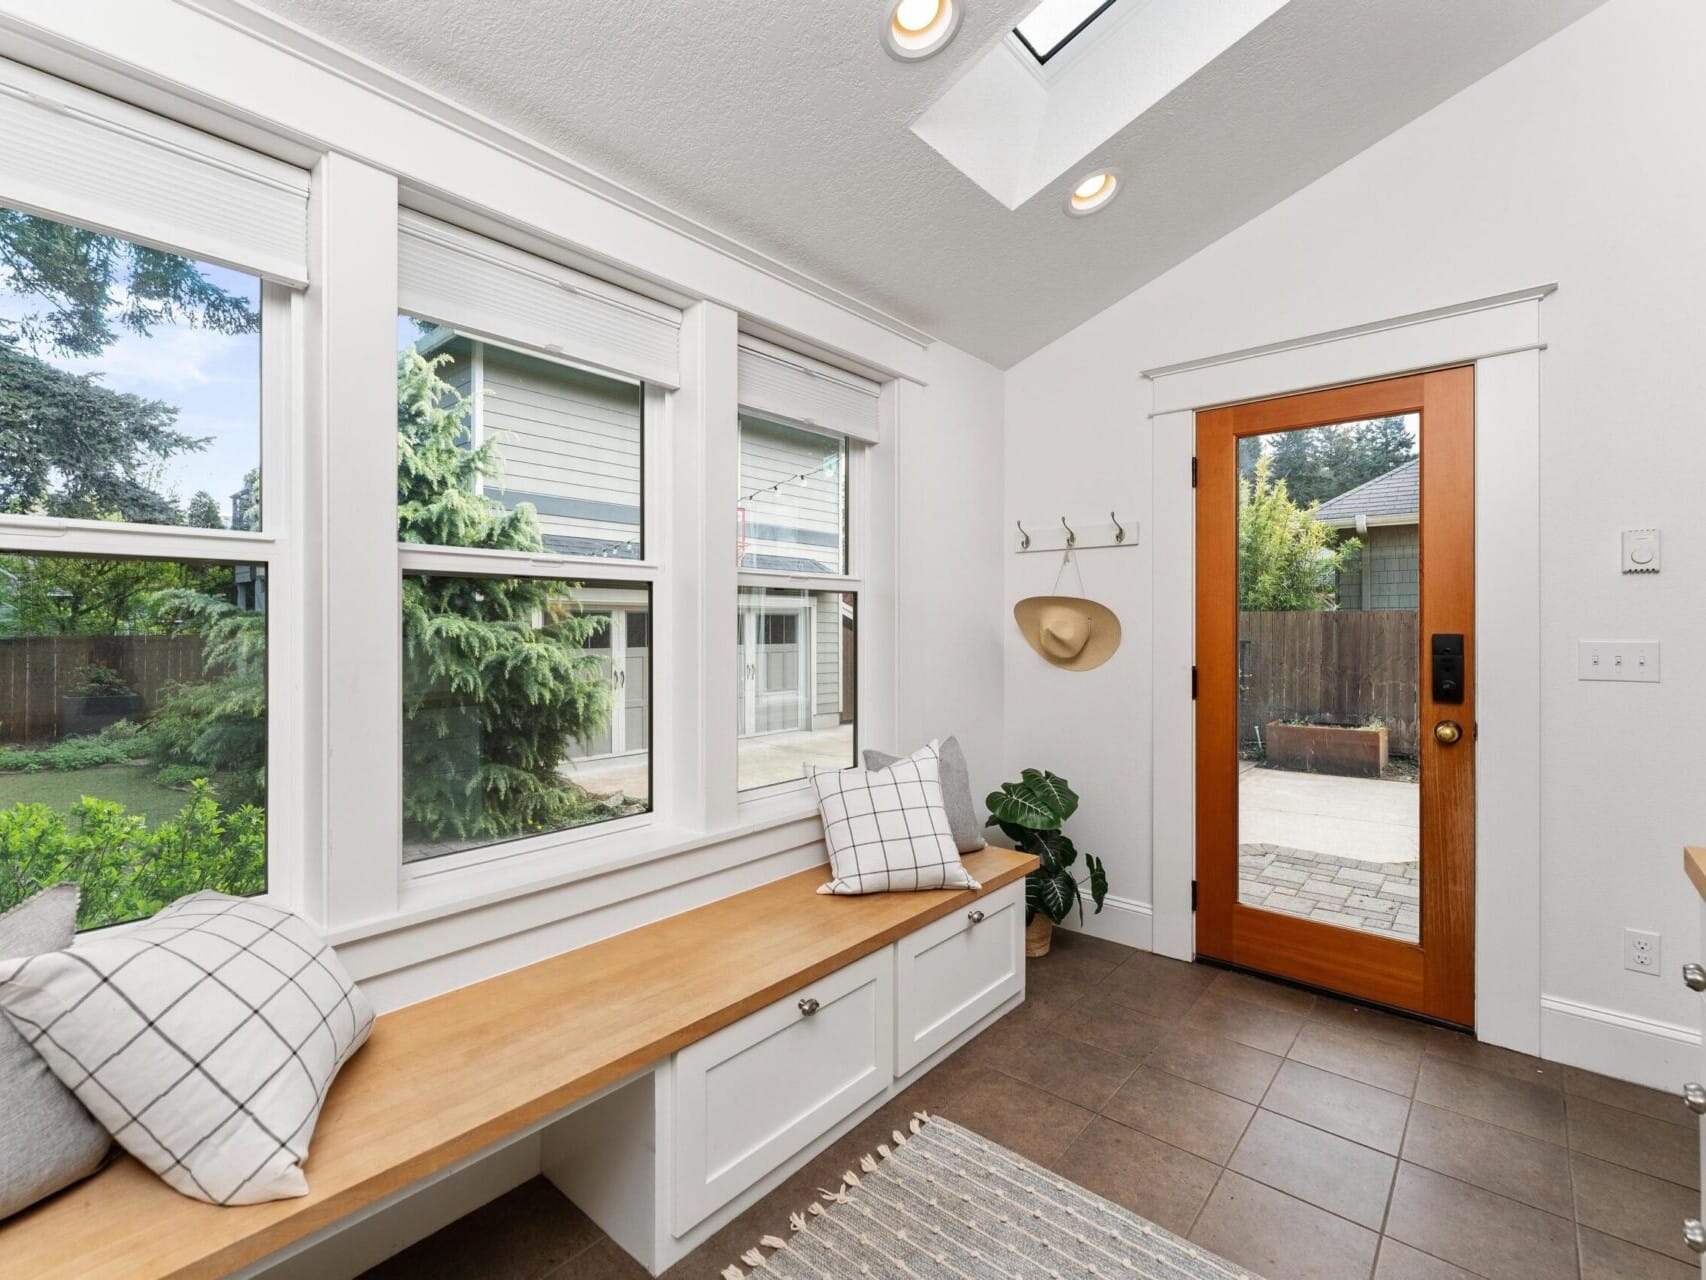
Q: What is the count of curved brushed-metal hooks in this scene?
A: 3